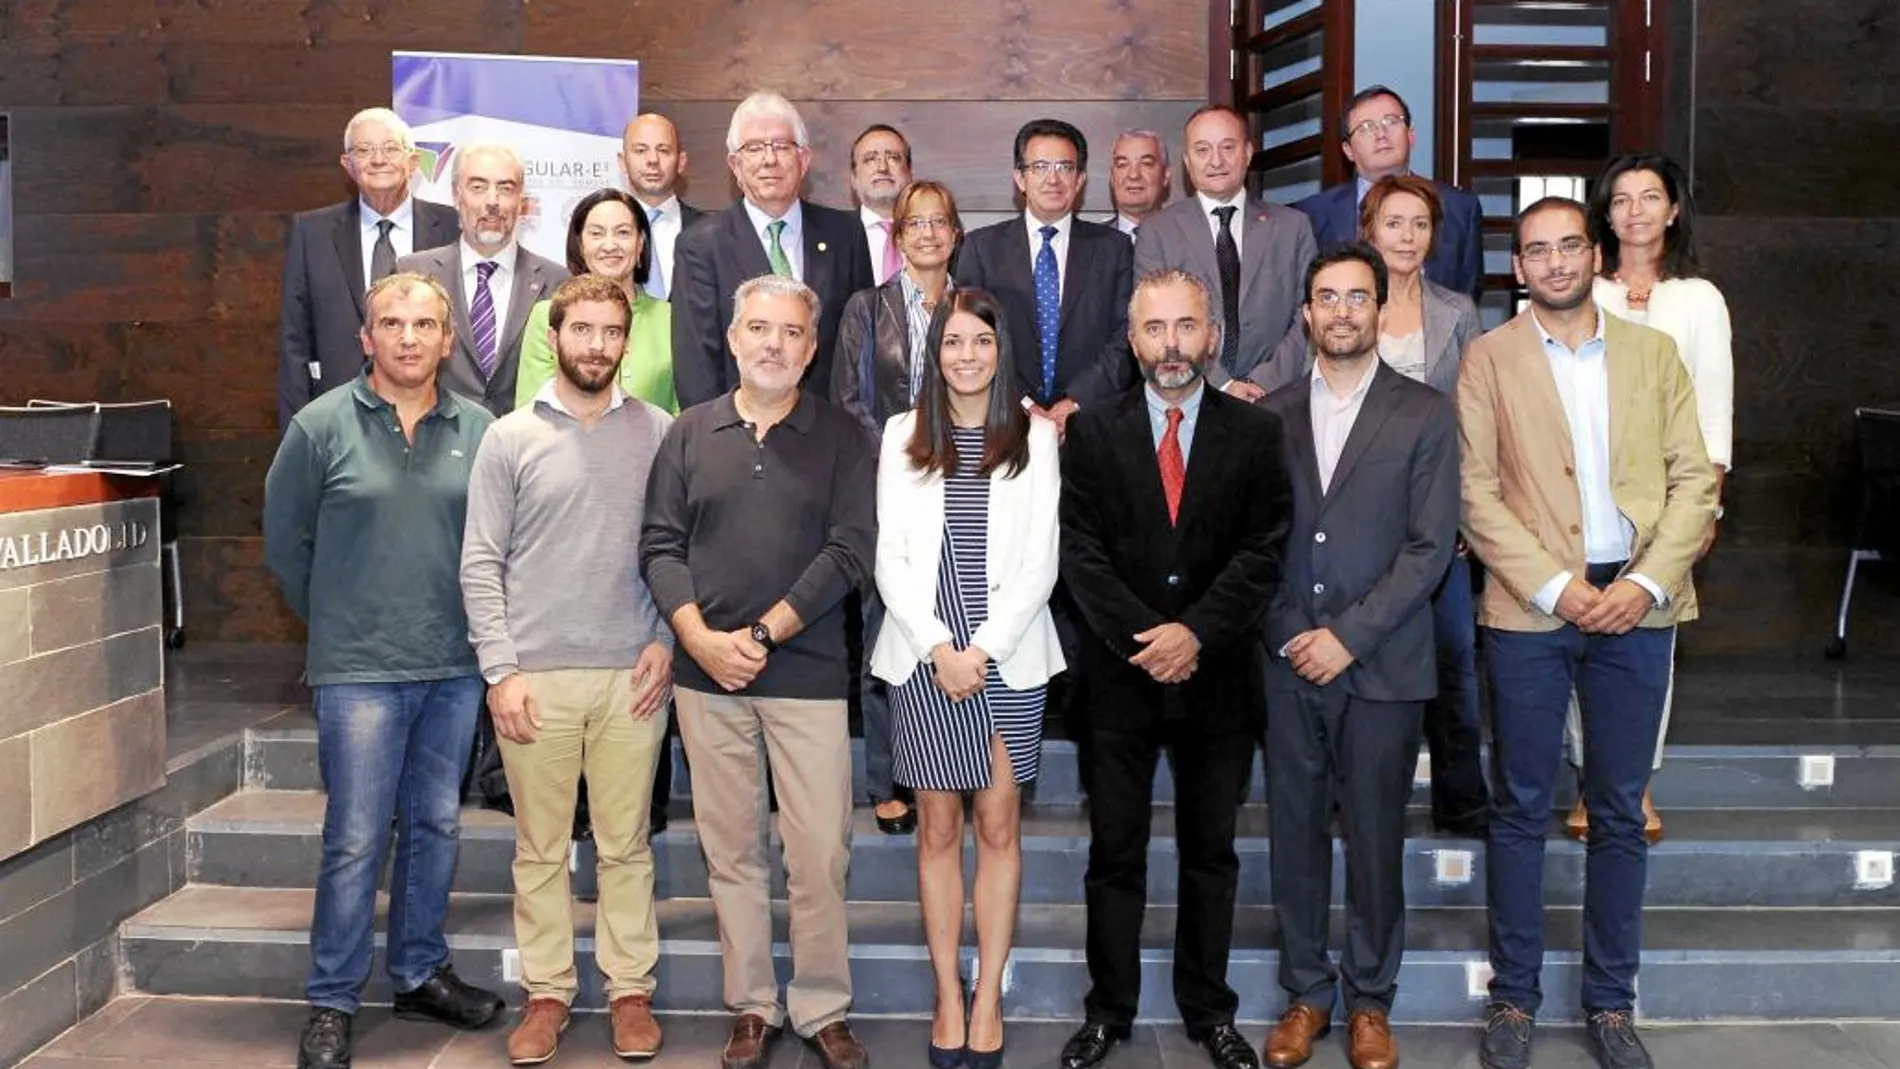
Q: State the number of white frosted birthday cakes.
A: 0